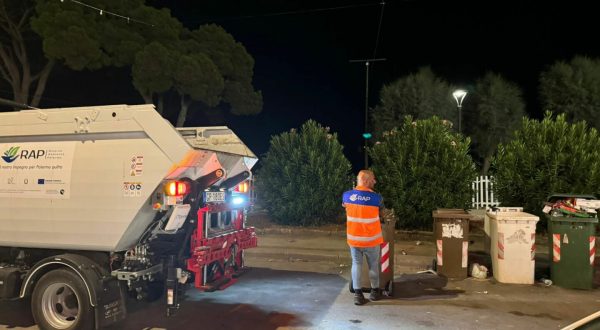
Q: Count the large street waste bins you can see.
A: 4